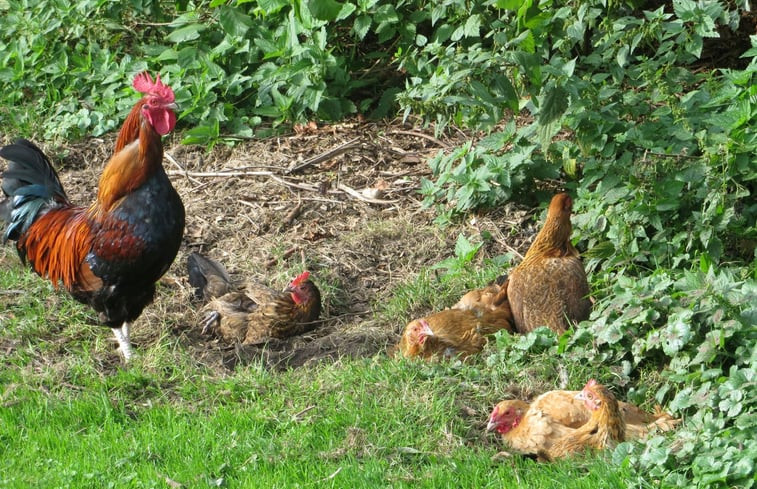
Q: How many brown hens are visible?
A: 5